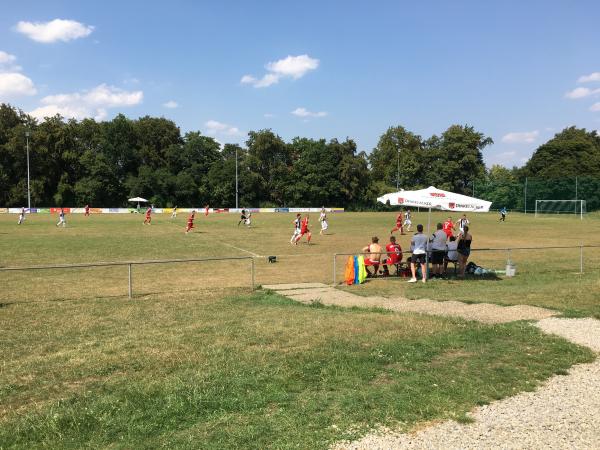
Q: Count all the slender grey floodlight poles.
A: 3